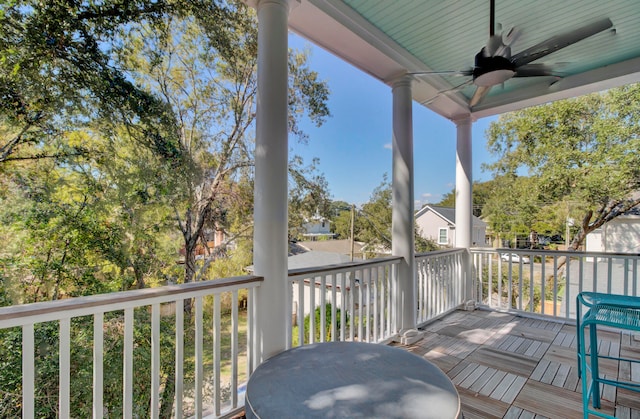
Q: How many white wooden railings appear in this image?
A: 4